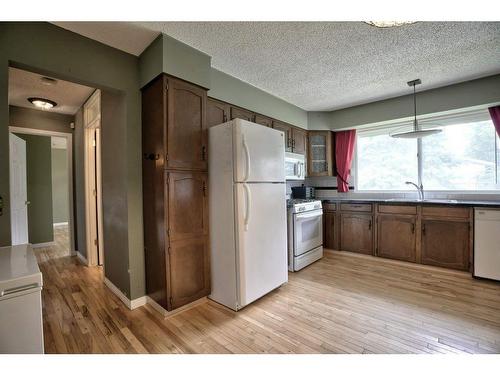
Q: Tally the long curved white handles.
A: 2